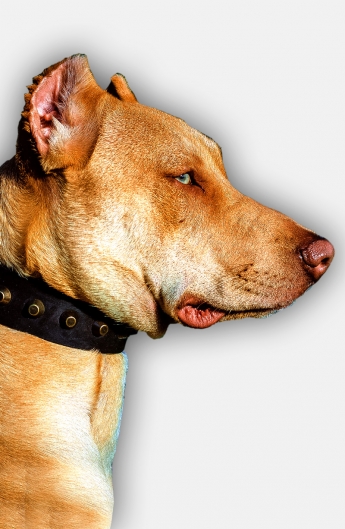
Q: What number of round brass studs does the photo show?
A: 4